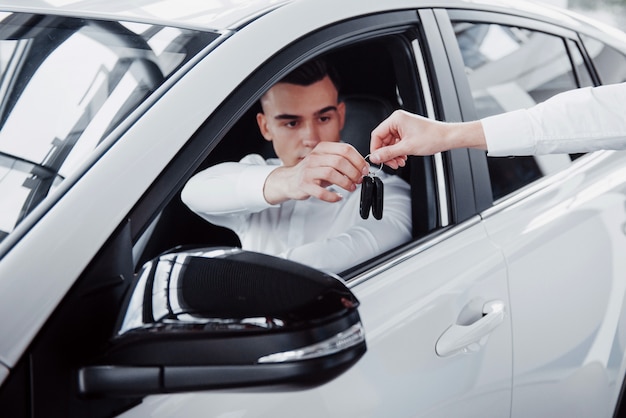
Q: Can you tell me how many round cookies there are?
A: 0